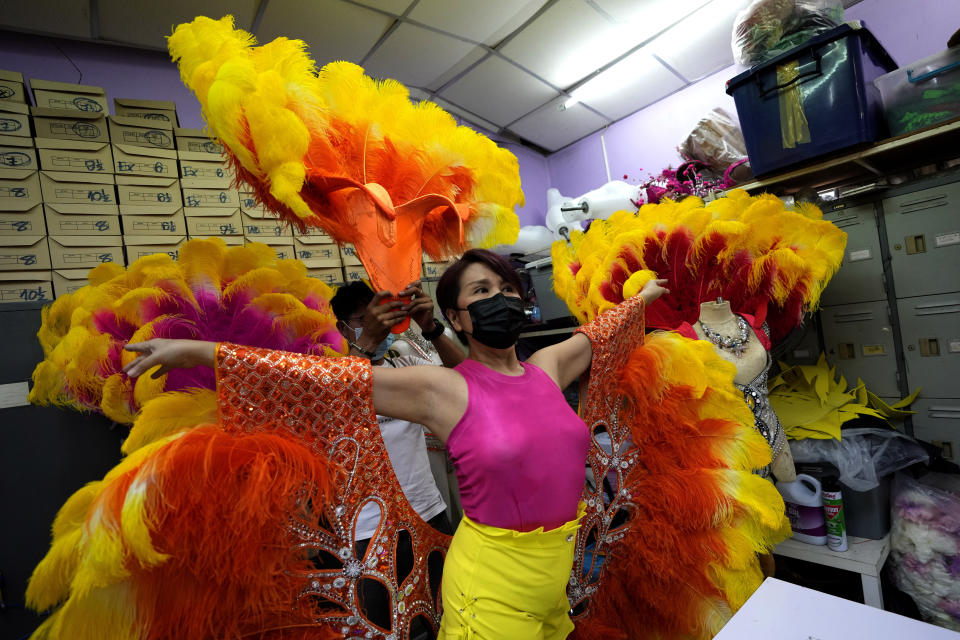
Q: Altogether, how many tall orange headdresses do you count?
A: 1